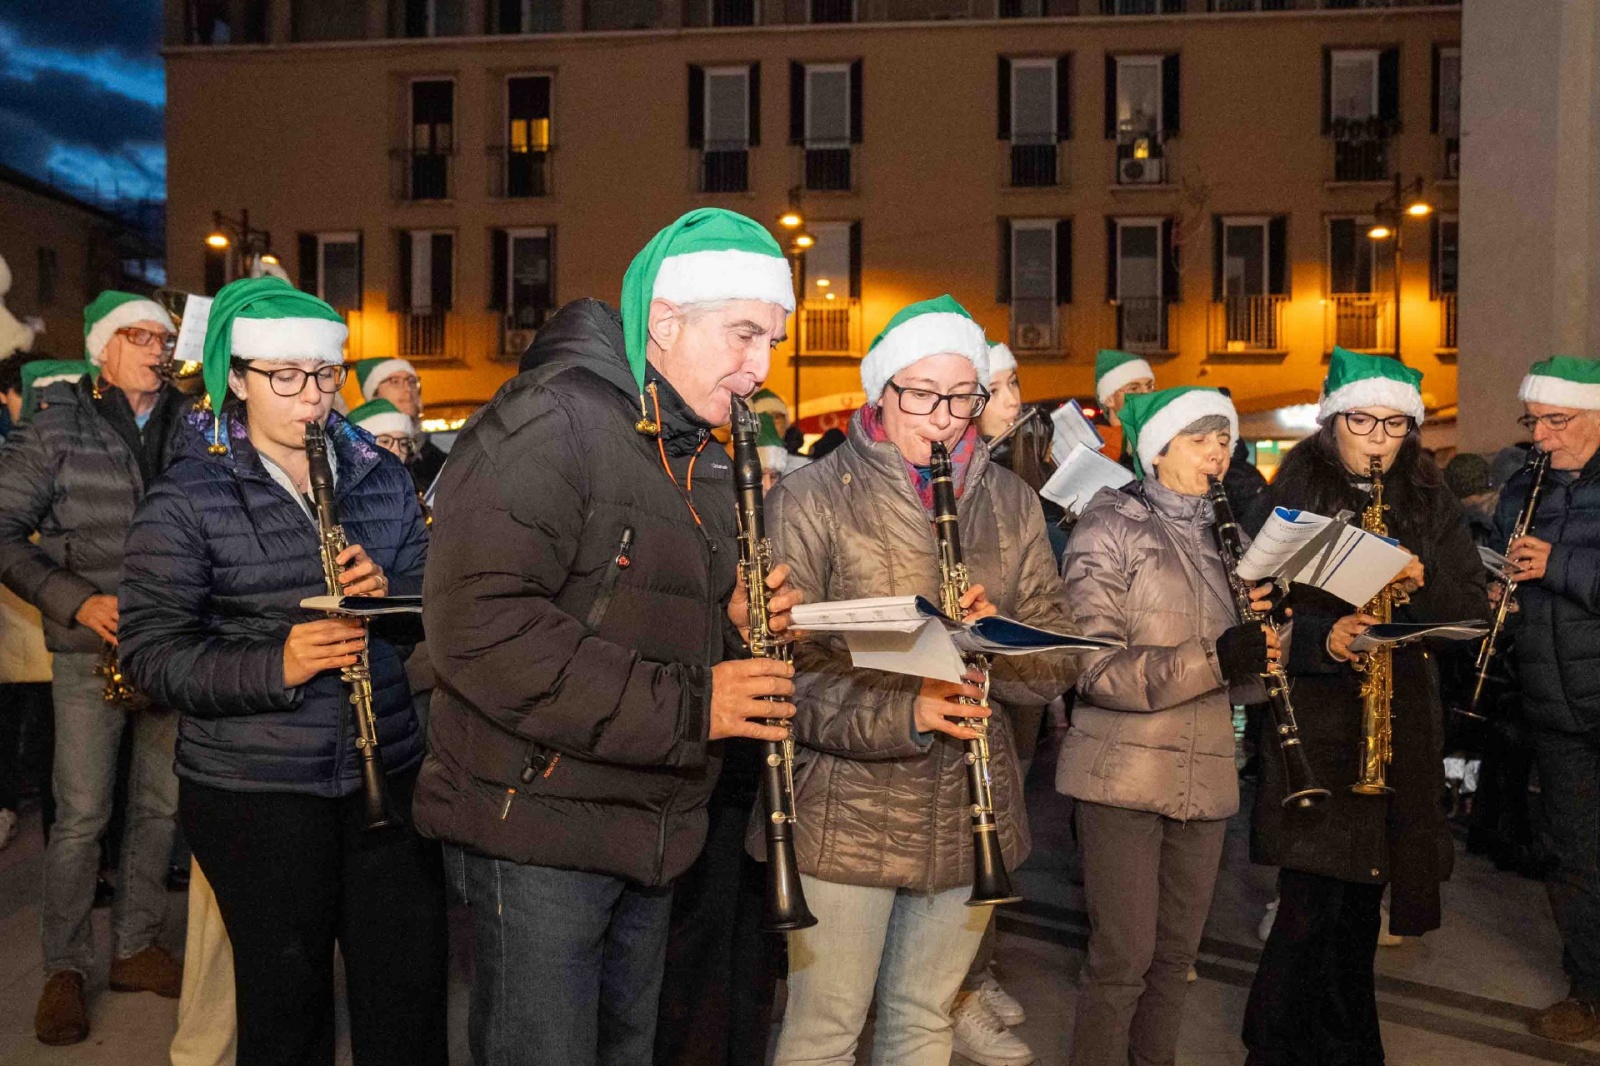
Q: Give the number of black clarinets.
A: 5